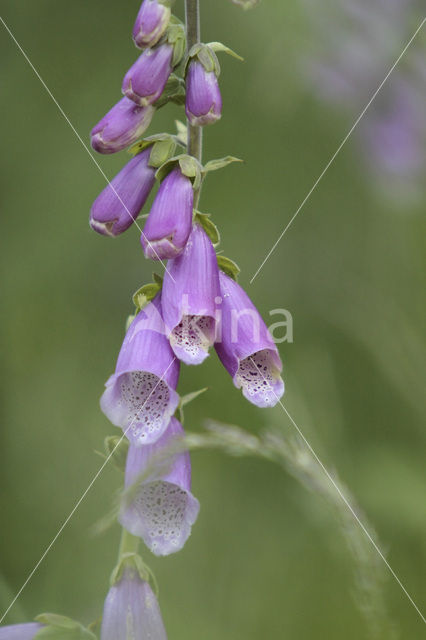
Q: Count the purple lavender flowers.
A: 12